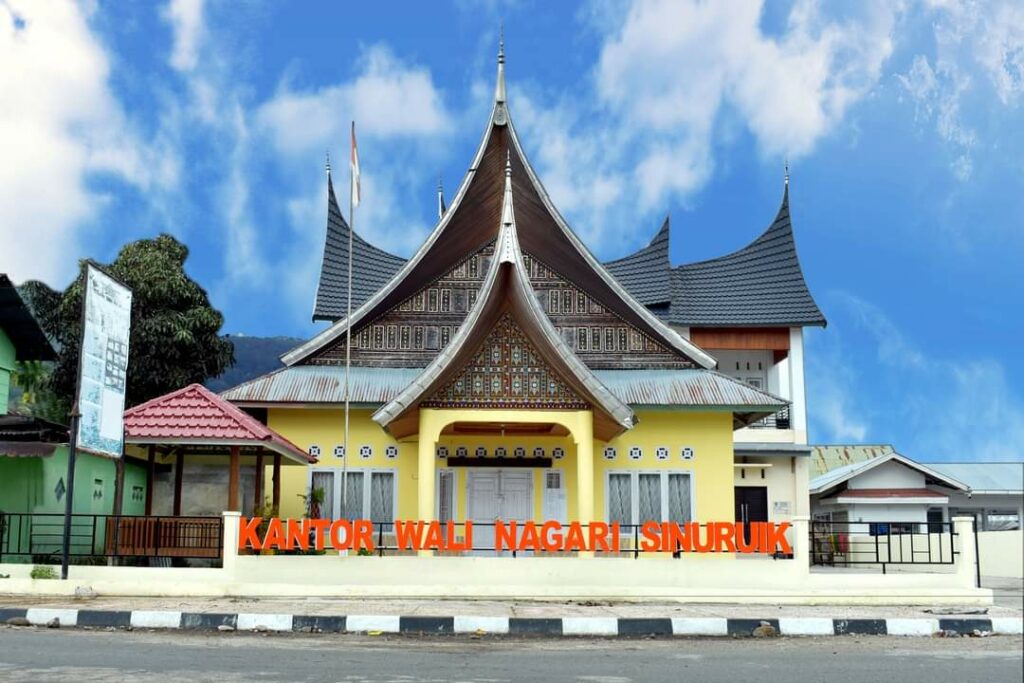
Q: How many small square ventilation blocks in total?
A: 15